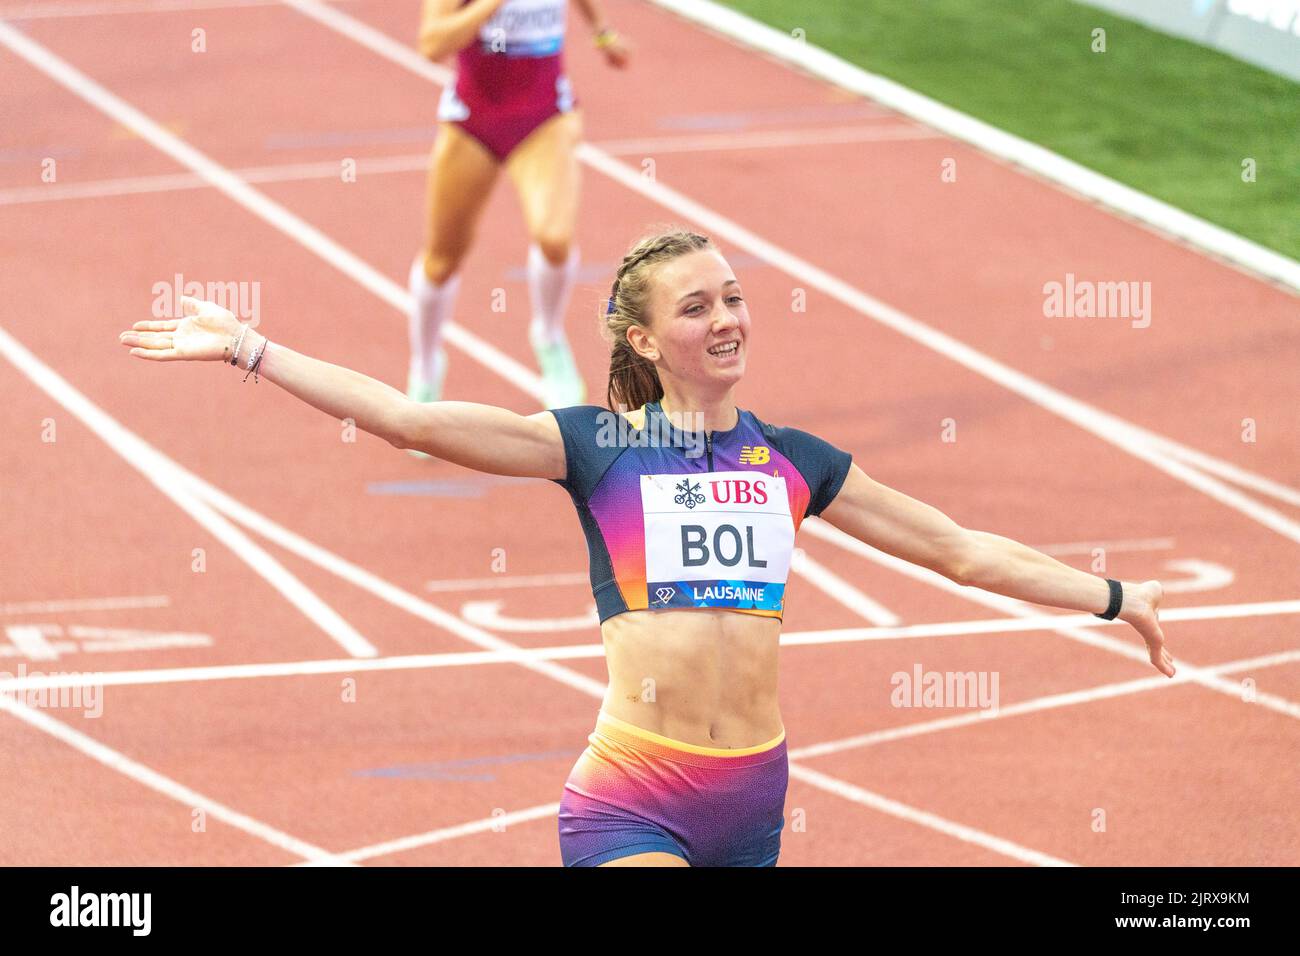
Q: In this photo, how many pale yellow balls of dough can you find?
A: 0